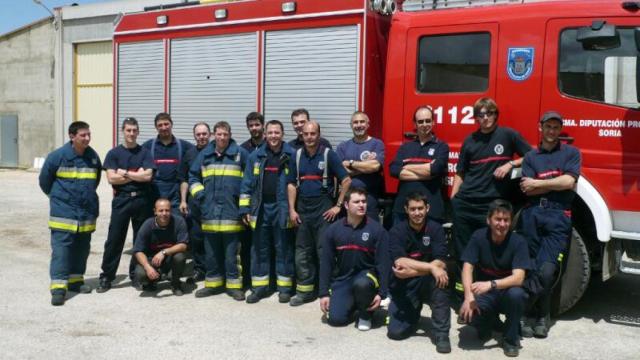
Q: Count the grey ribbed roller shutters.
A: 3